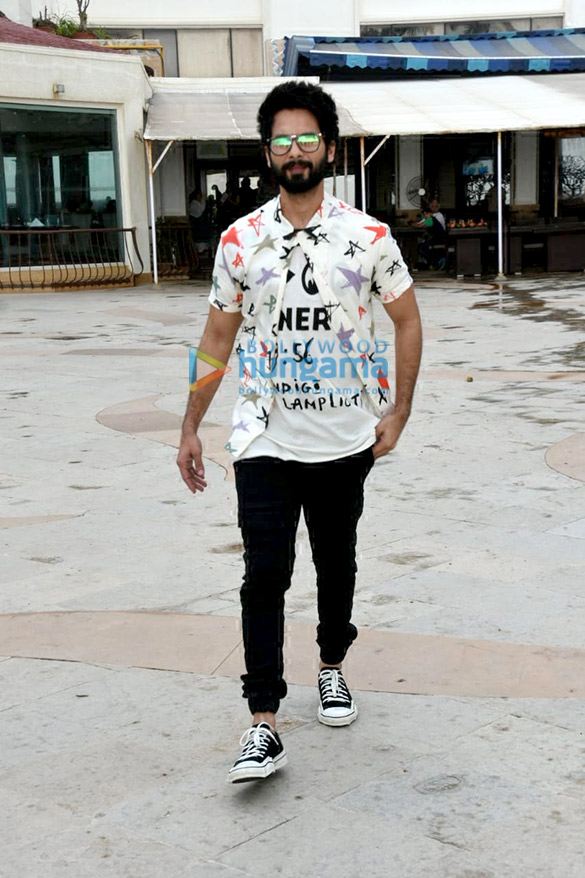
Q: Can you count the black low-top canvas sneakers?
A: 2